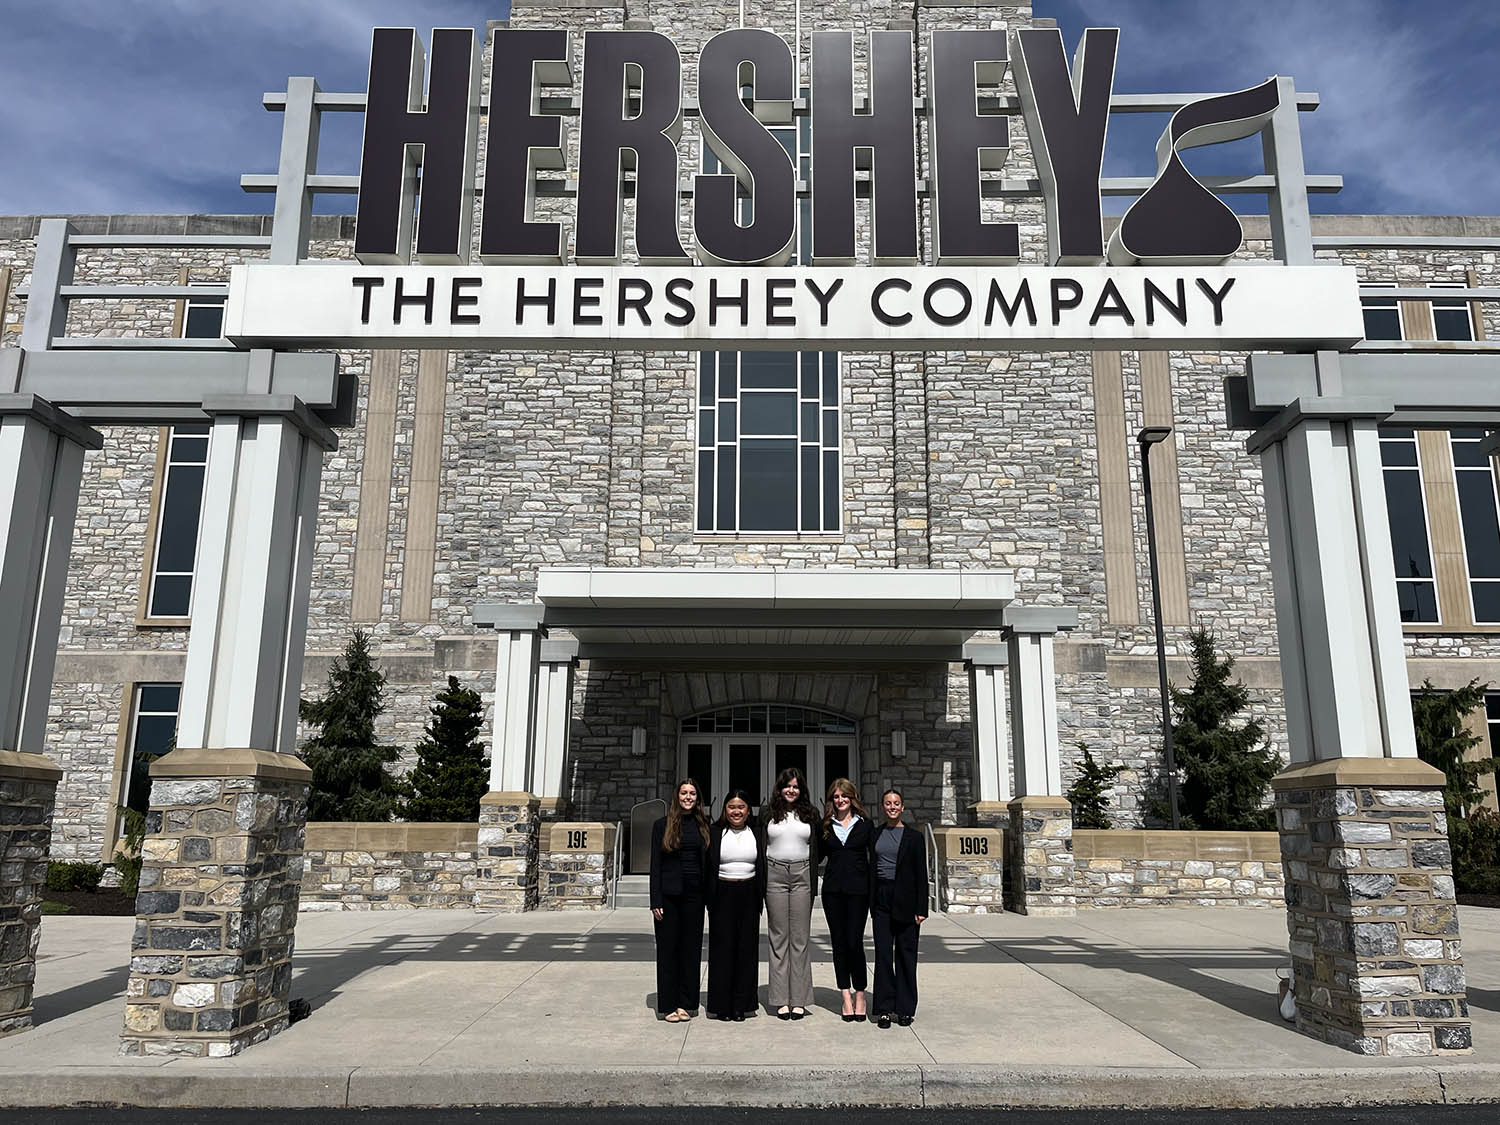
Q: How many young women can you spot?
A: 5